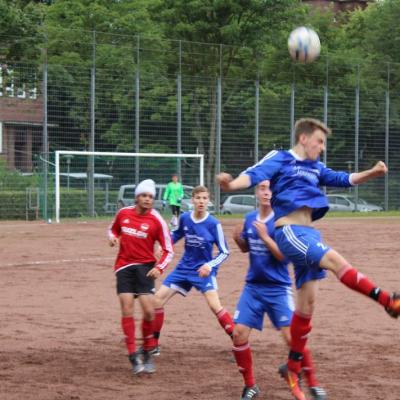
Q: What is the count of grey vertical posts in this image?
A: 10